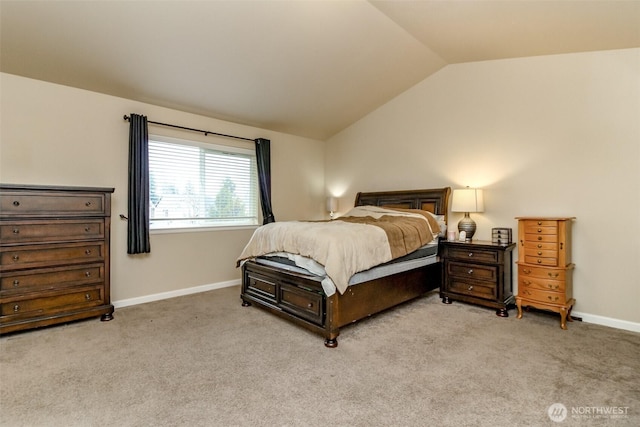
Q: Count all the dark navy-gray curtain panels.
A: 2